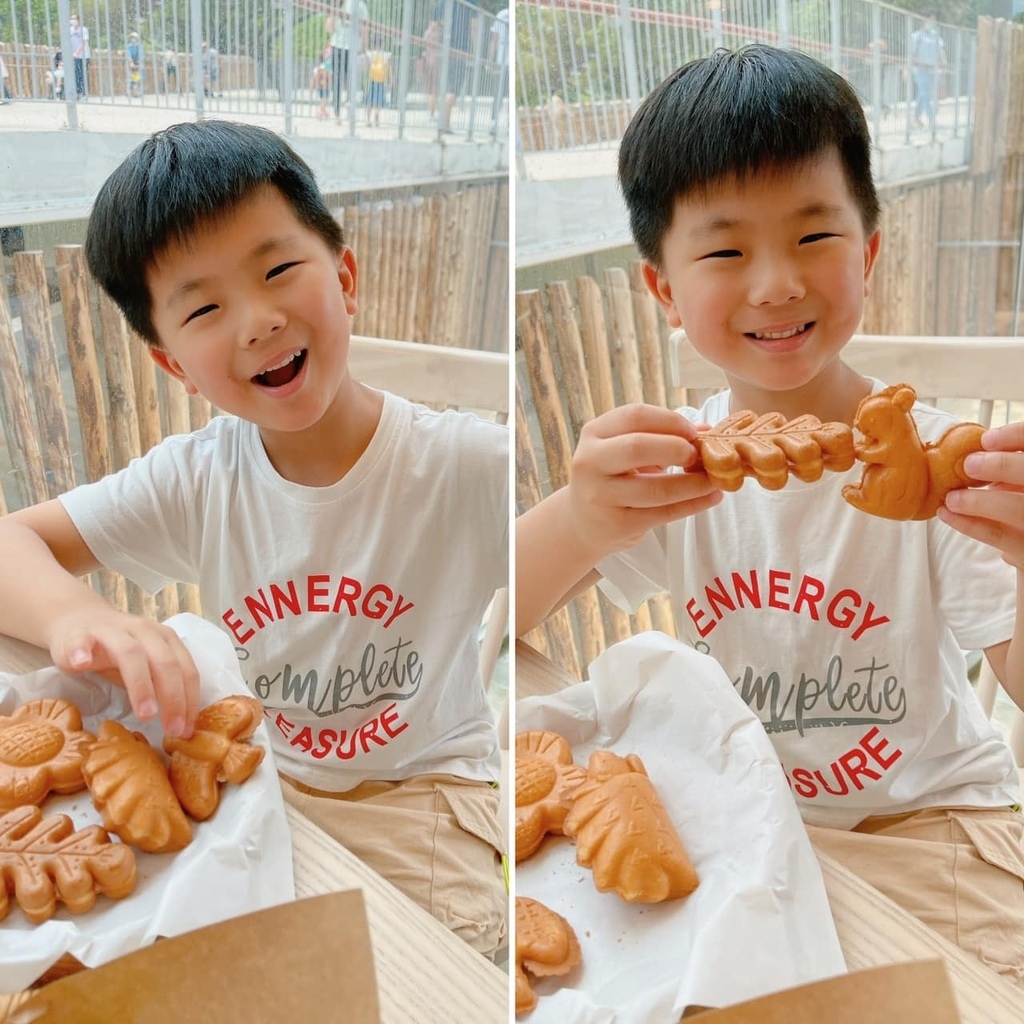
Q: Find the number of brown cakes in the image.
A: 9